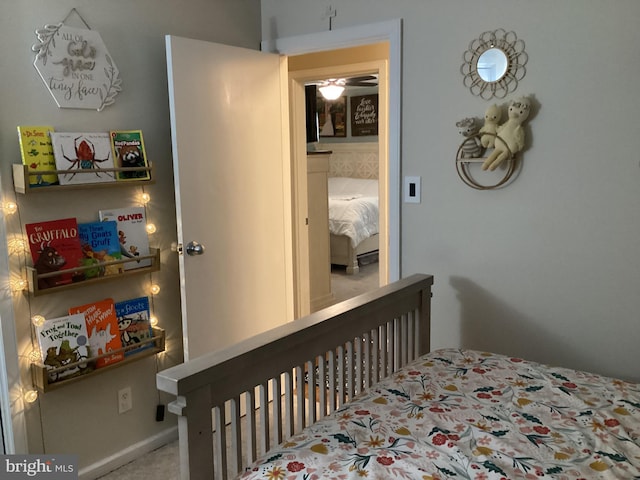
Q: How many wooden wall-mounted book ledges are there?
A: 3